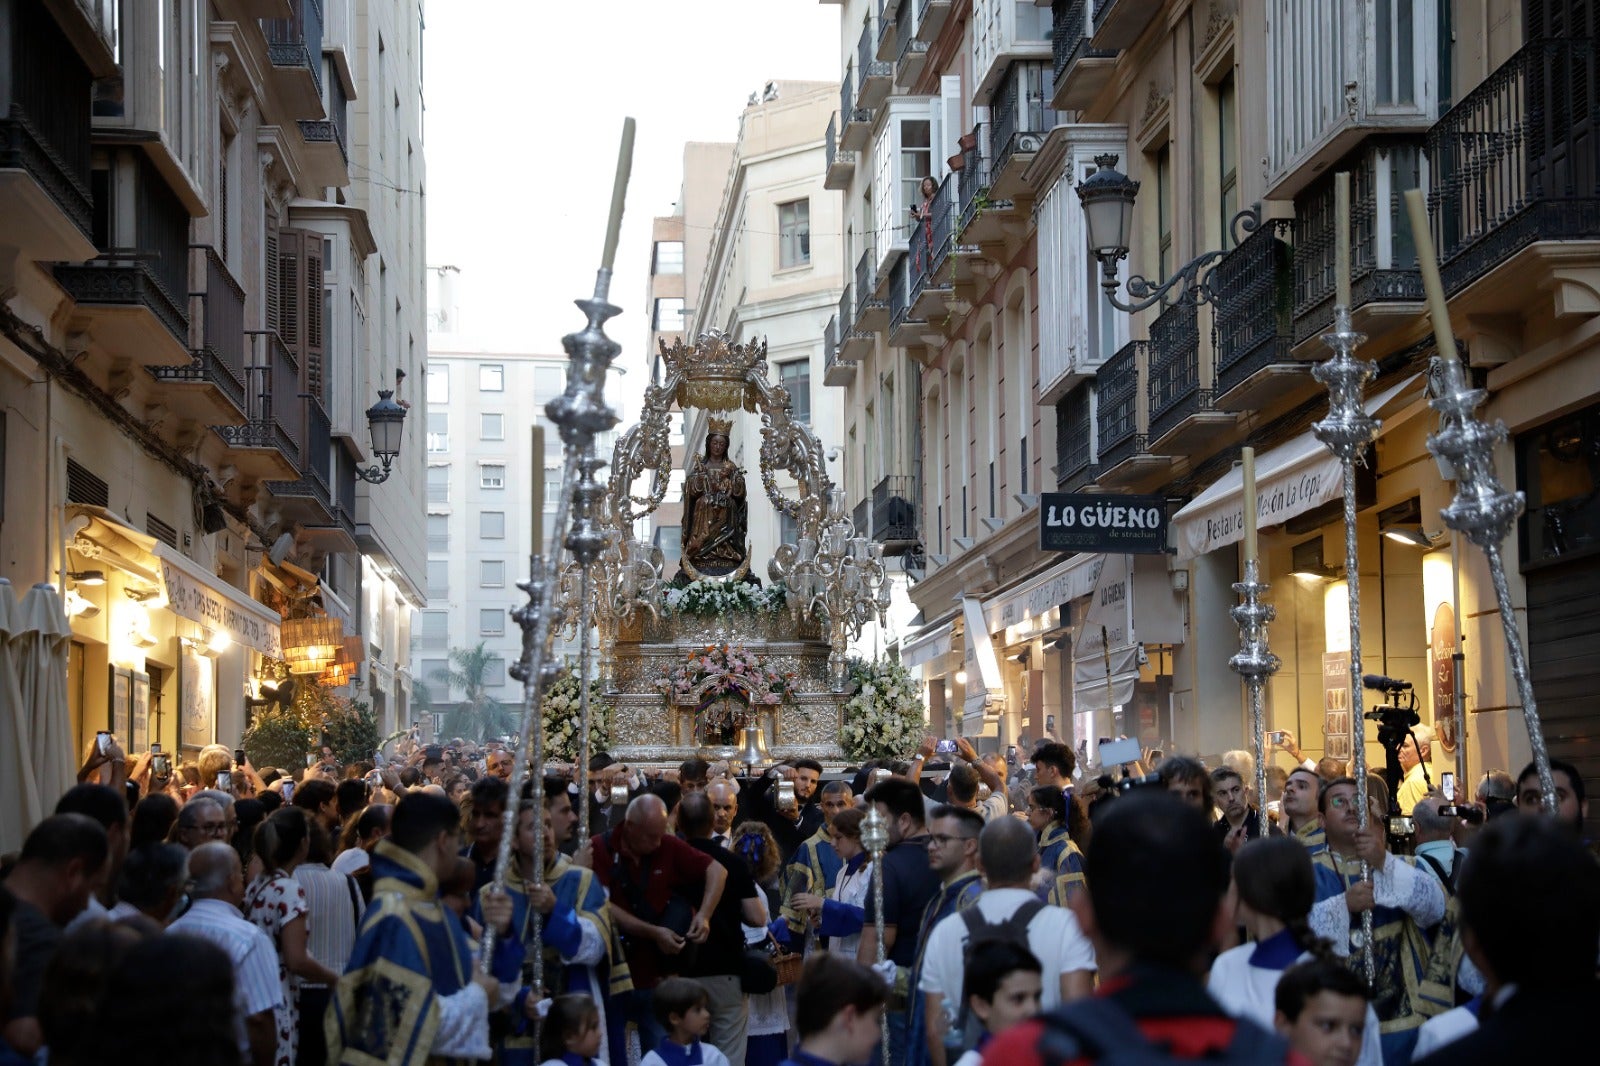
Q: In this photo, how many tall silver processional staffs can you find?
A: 6